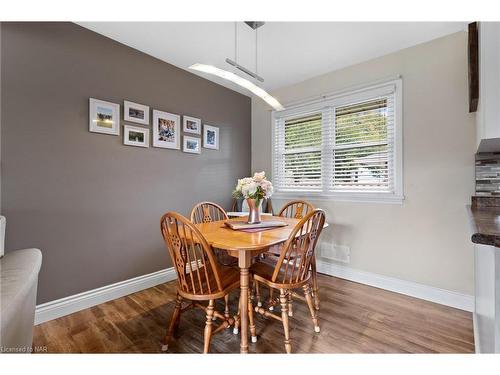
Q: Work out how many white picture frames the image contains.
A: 7